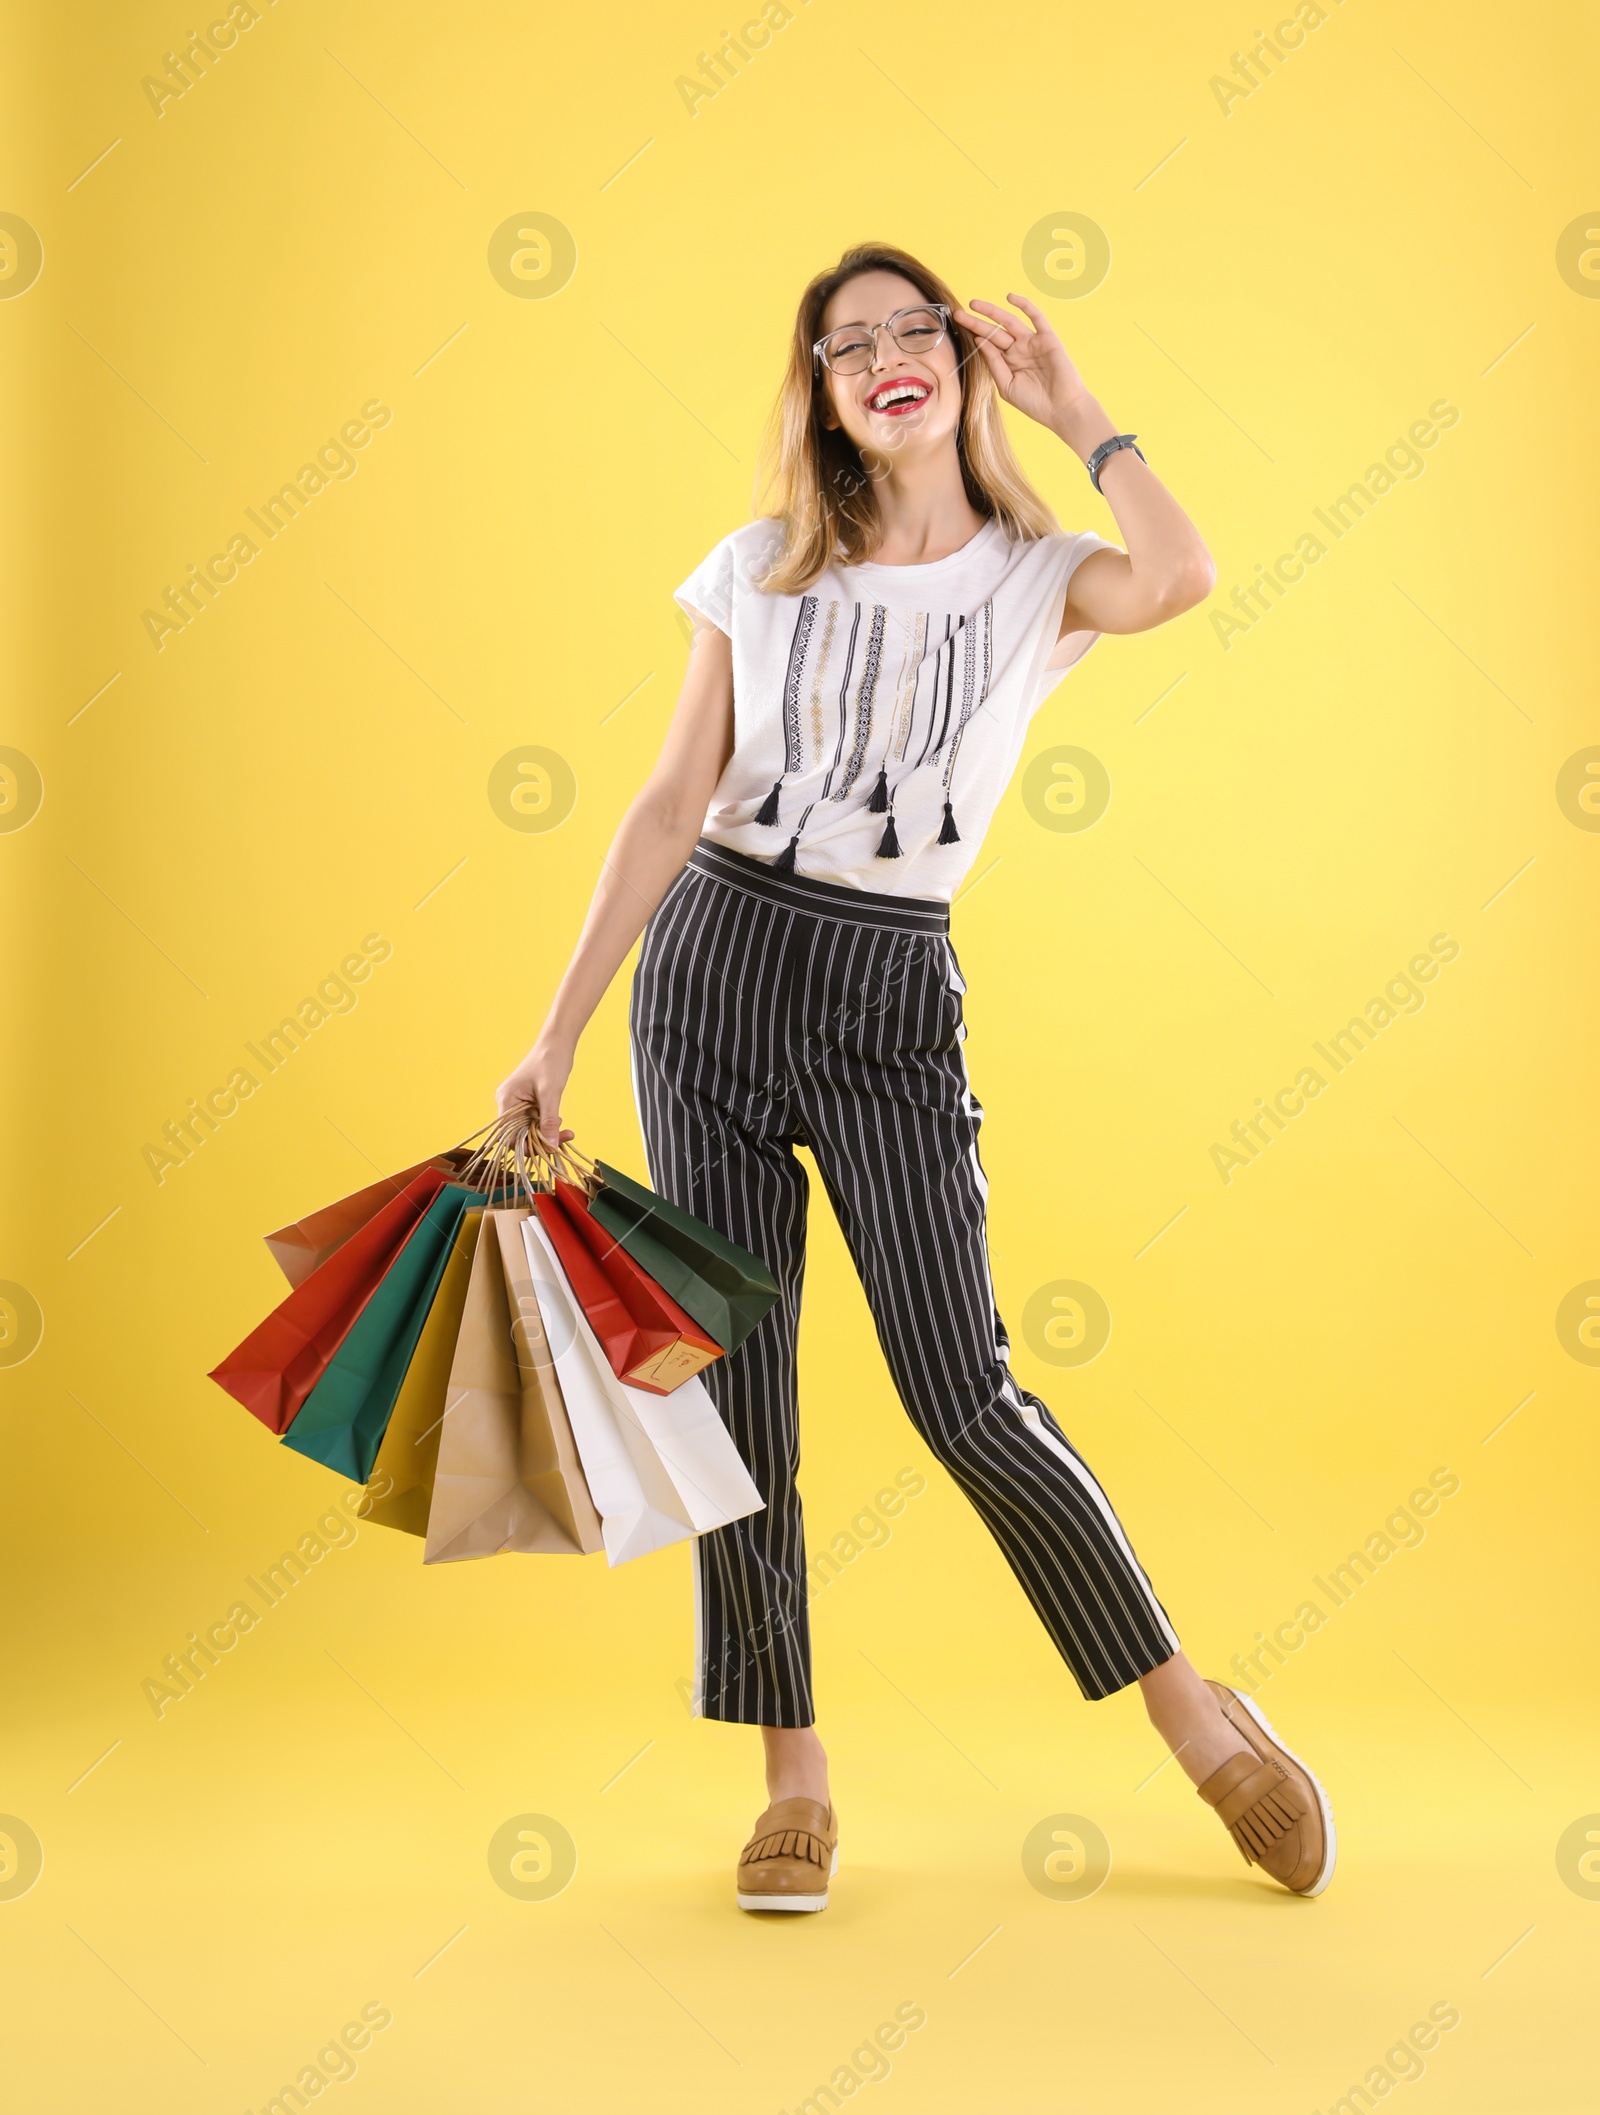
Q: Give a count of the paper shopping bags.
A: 8